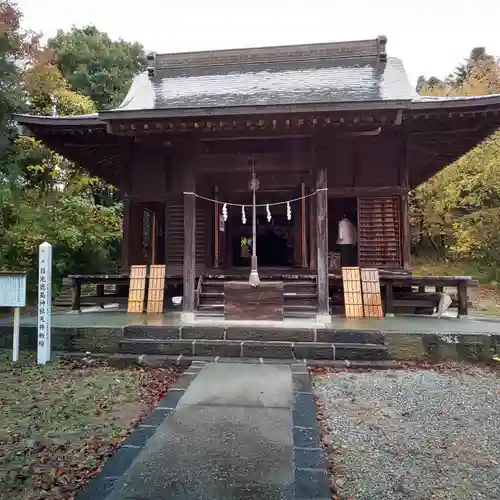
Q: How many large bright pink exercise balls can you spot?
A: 0